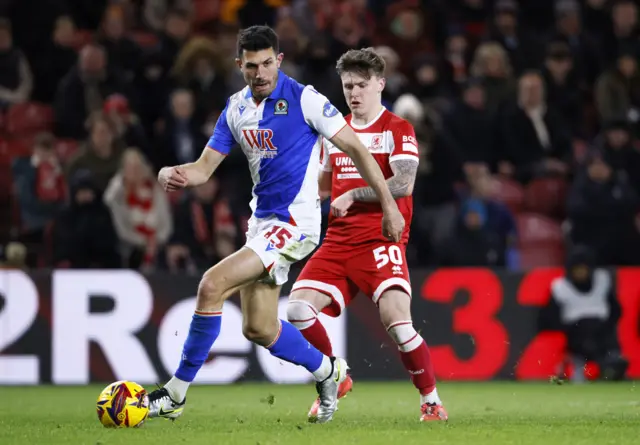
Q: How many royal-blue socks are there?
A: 2